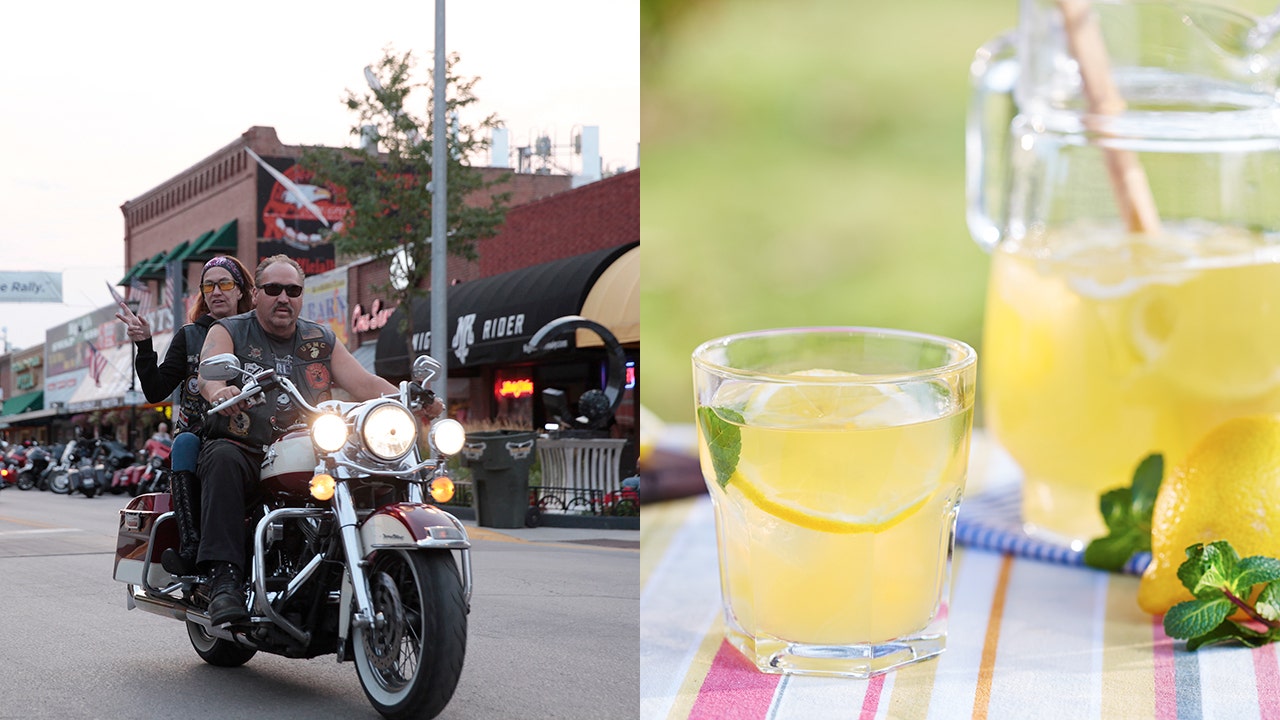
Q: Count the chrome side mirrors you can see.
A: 2